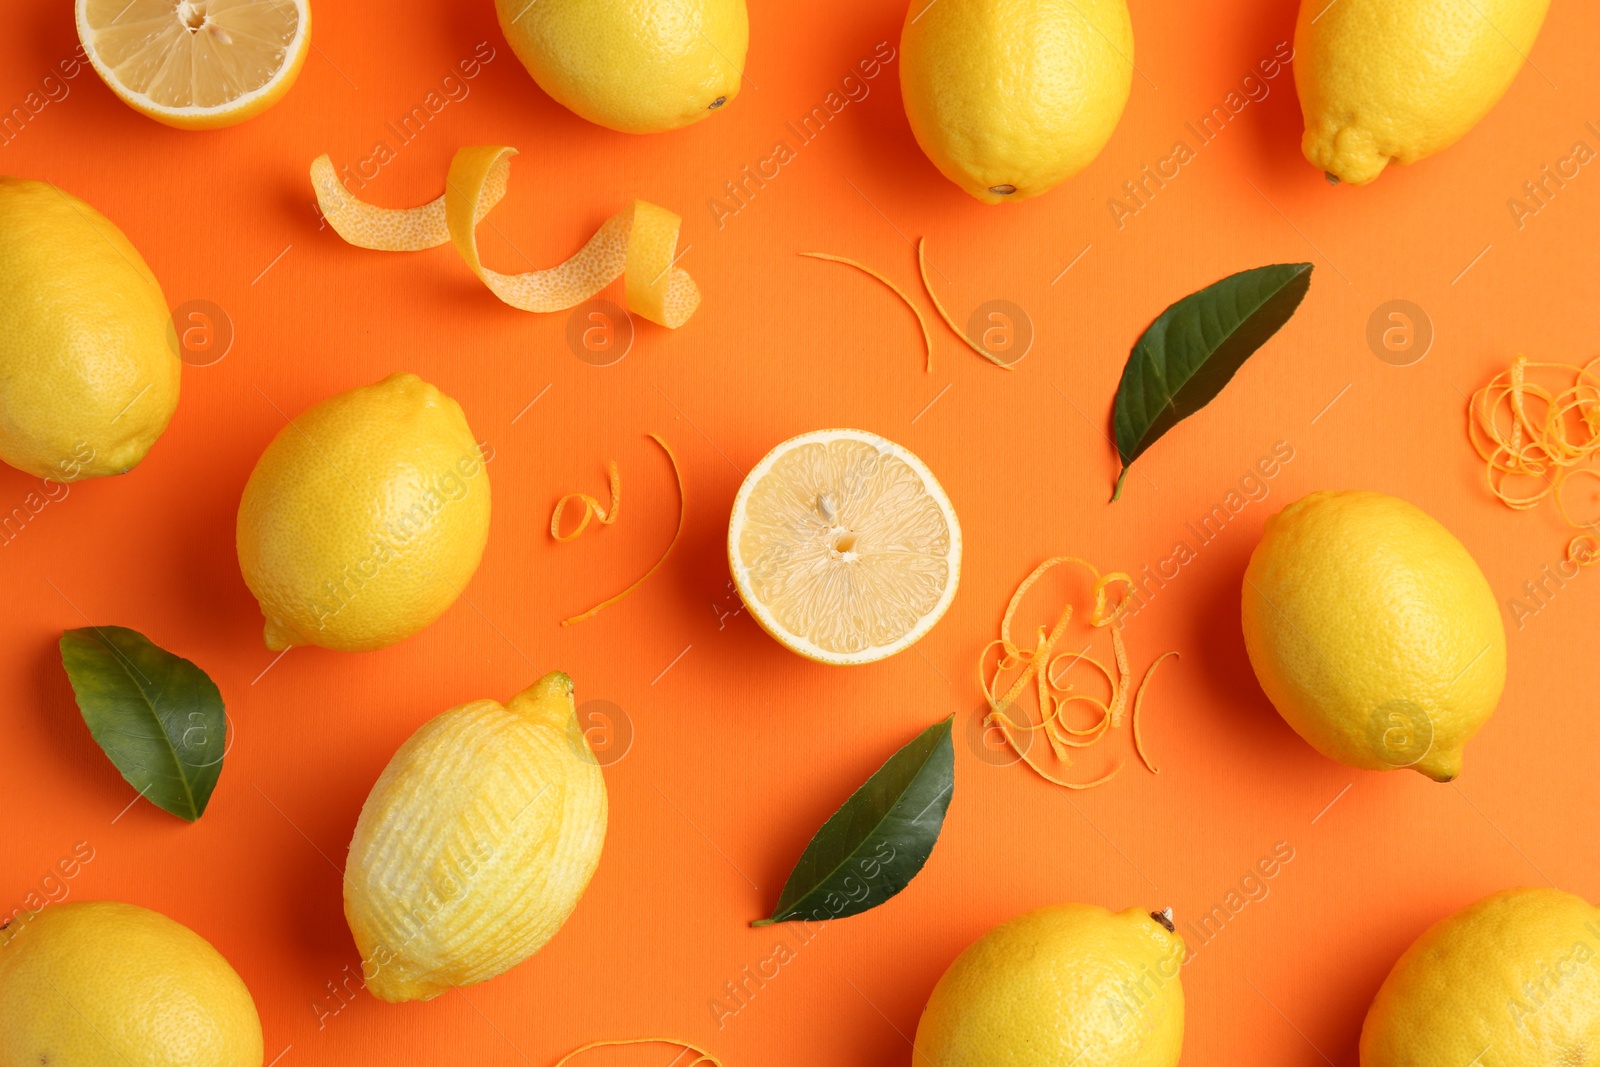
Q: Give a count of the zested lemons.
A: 1